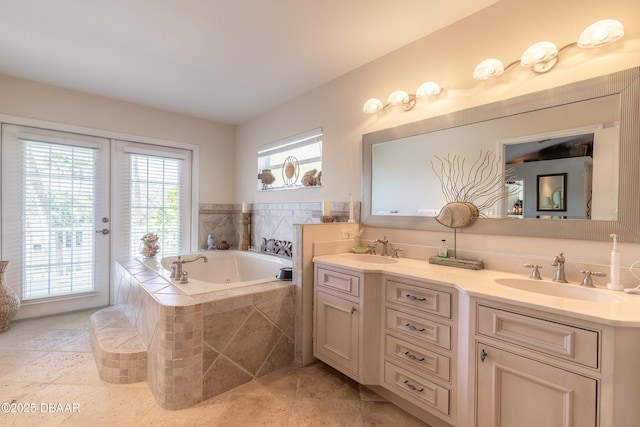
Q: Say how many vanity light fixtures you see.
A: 2